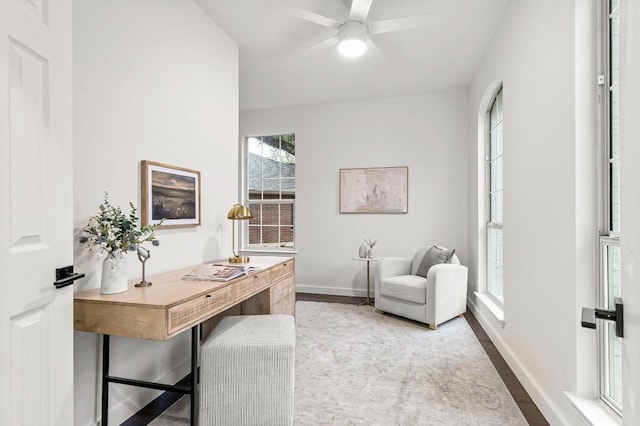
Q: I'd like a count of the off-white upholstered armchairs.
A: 1